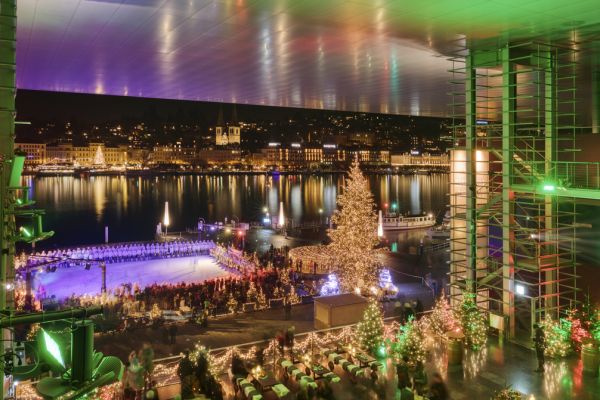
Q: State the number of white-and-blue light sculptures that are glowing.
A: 2